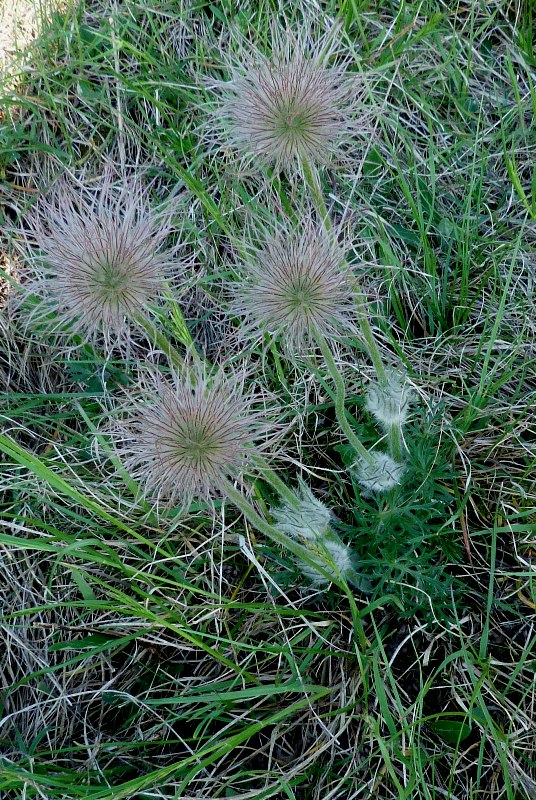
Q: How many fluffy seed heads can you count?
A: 4